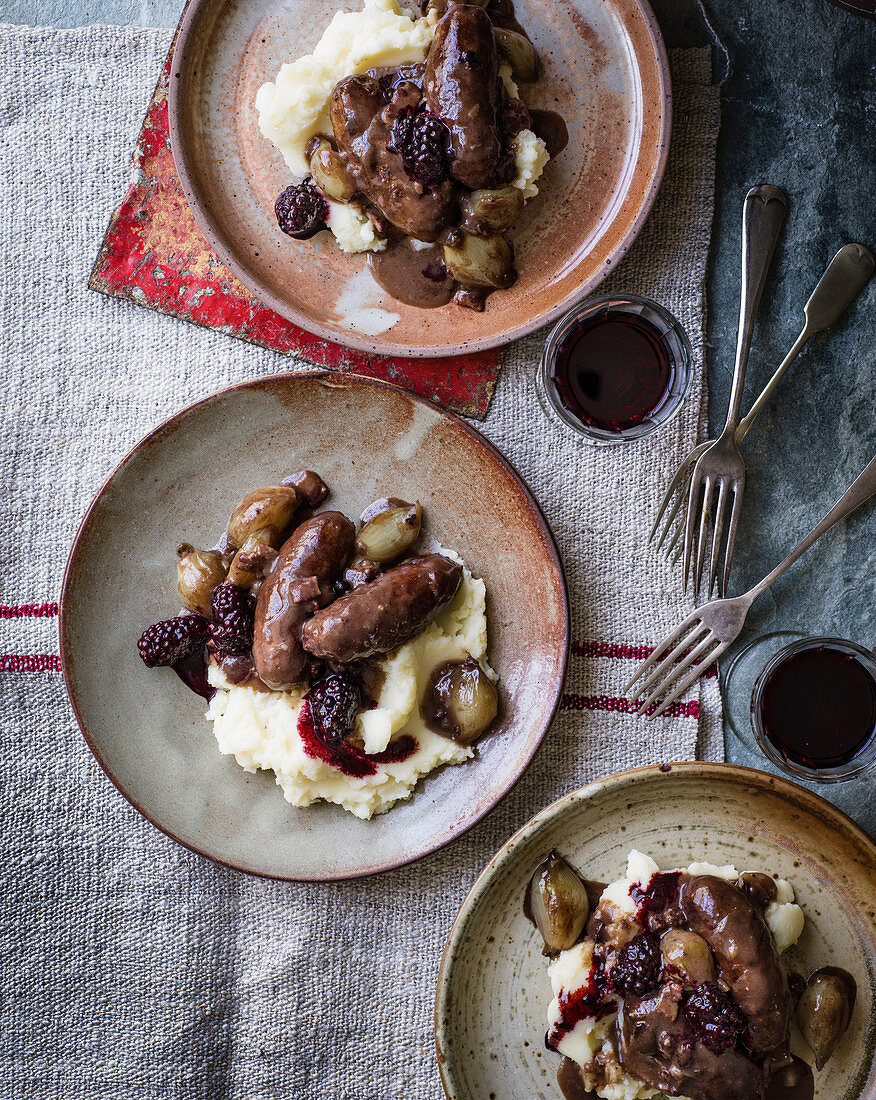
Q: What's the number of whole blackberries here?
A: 7